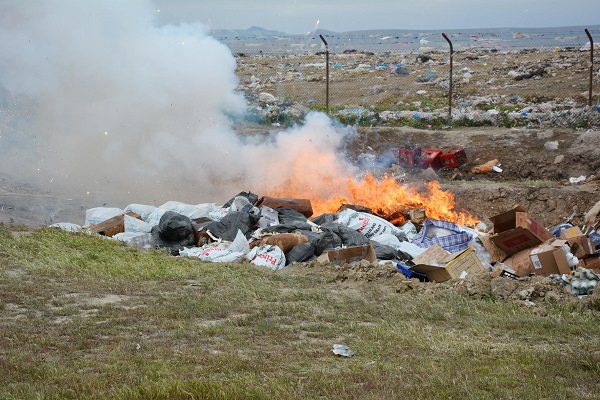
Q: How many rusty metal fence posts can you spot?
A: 3